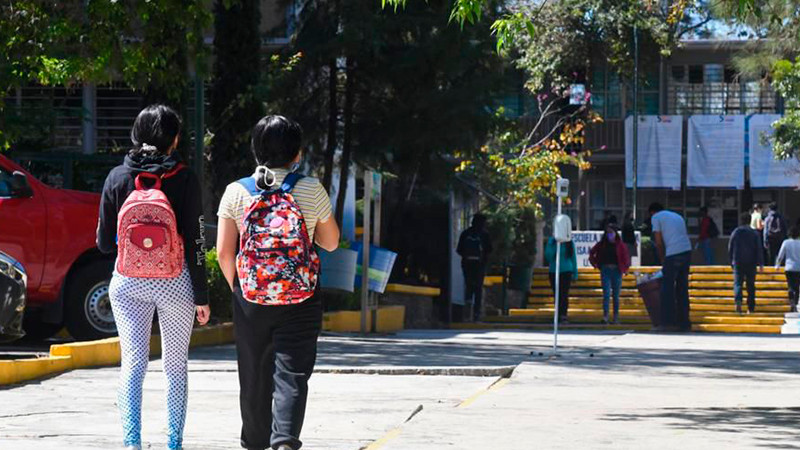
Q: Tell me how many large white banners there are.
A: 3